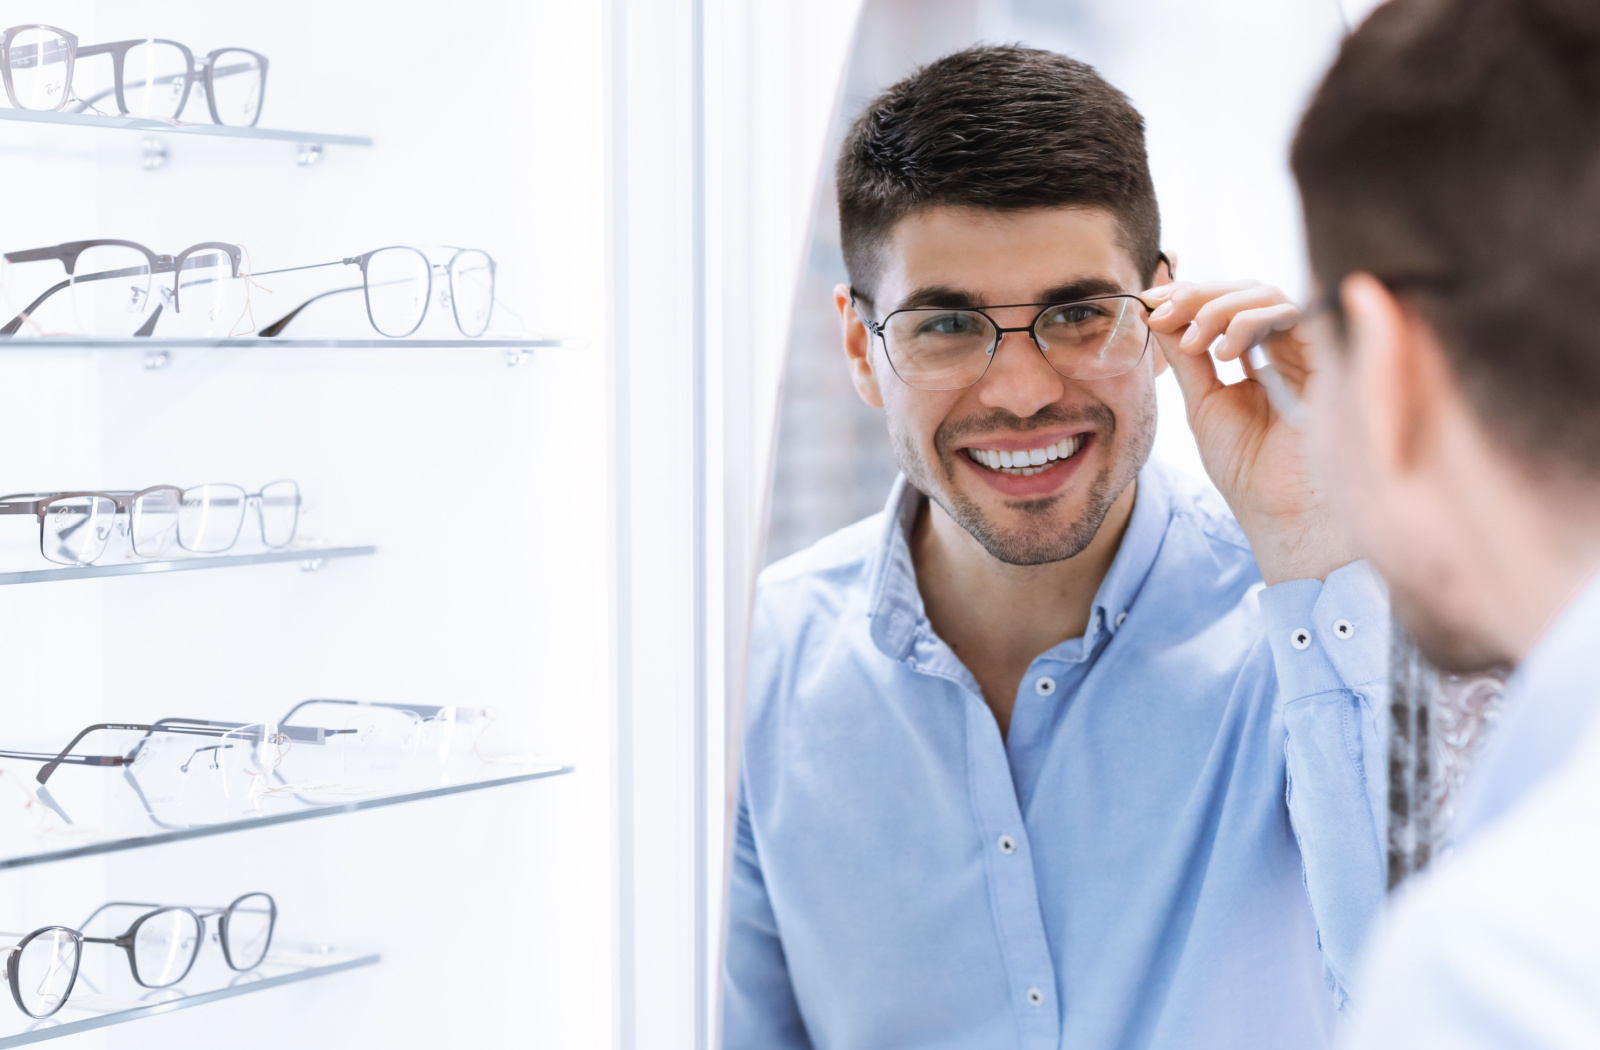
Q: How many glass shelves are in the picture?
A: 5